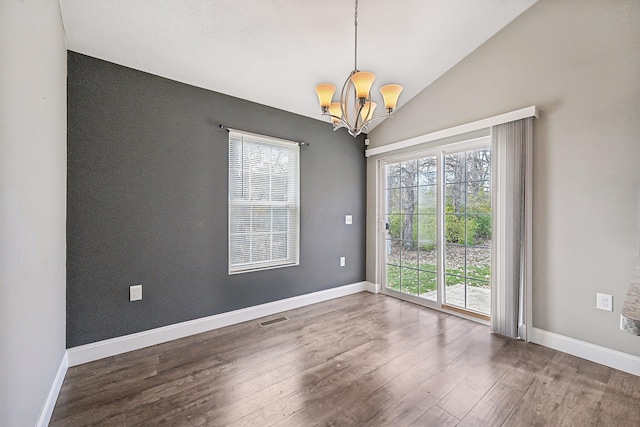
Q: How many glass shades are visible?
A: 5